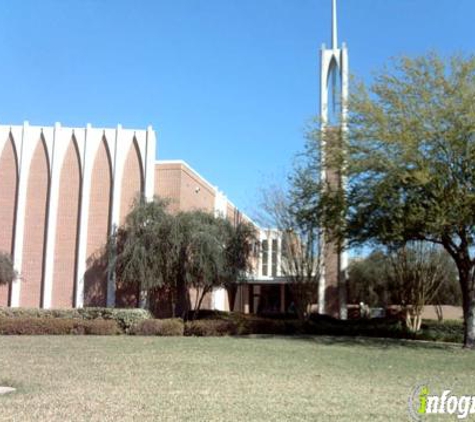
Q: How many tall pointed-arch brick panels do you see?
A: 5